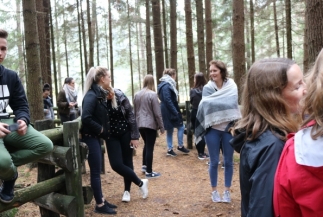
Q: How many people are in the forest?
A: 11